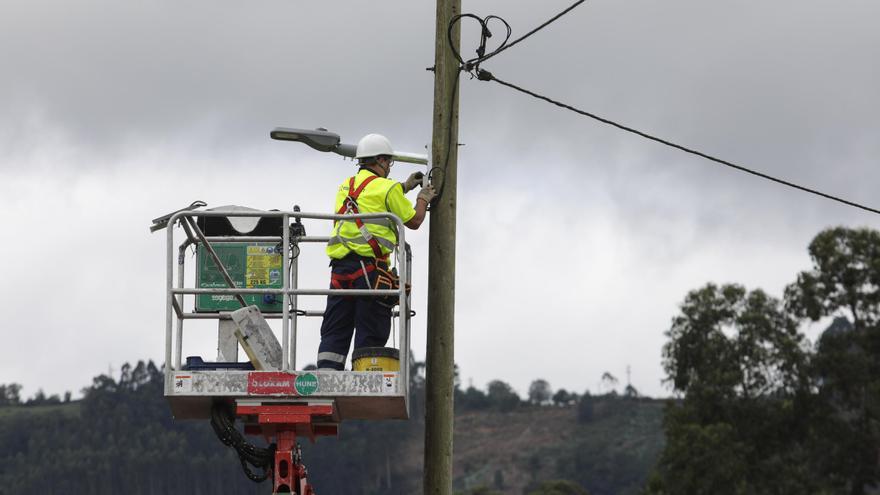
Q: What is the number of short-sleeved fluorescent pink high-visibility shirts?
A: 0